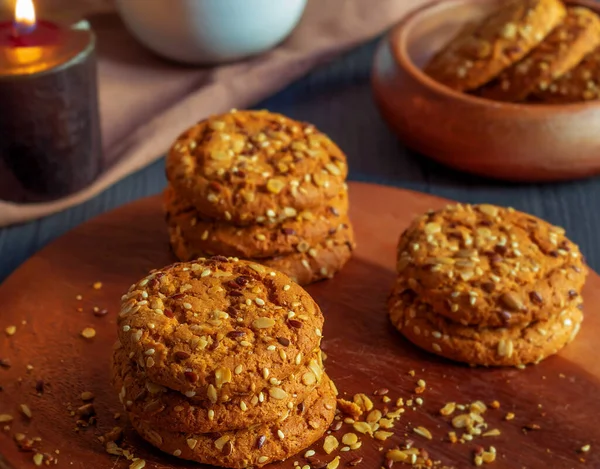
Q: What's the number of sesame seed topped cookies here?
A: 11